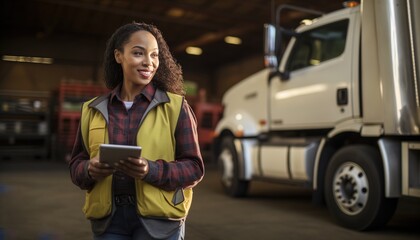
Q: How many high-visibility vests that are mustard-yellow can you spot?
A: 1